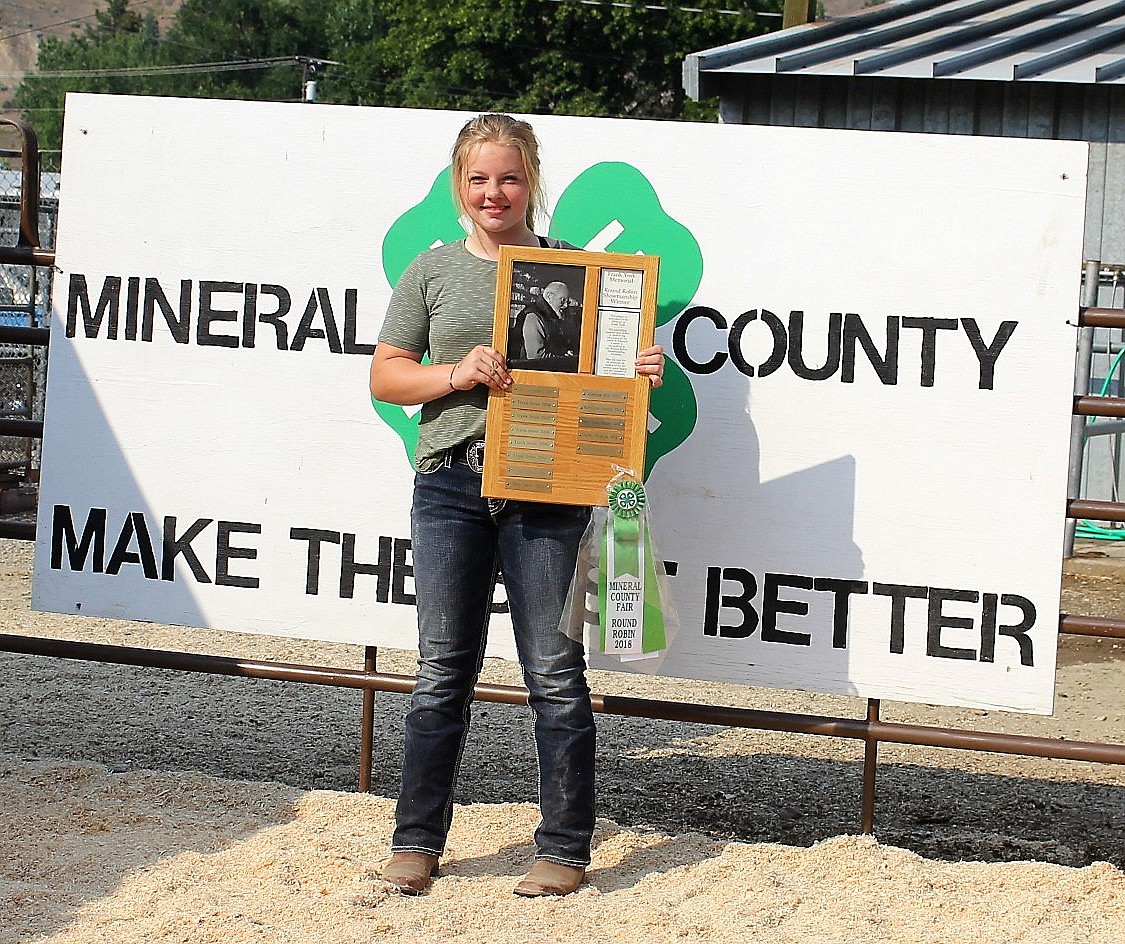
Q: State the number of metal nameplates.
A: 13